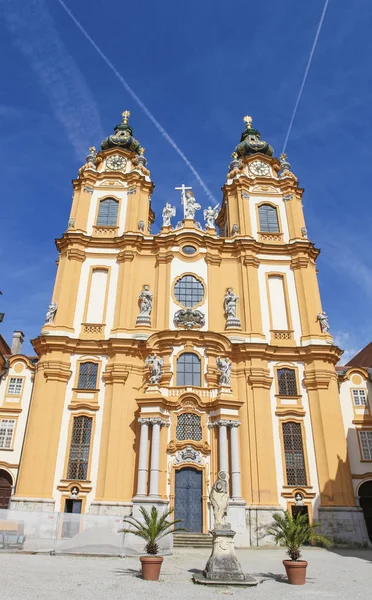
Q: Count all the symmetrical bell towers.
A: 2